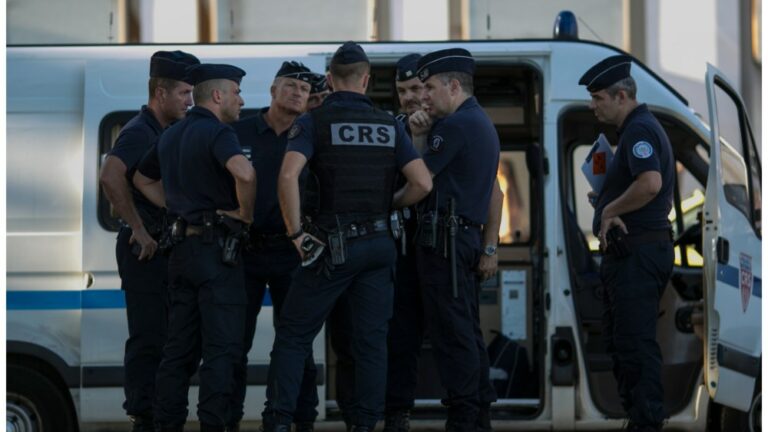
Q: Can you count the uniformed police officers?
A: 8